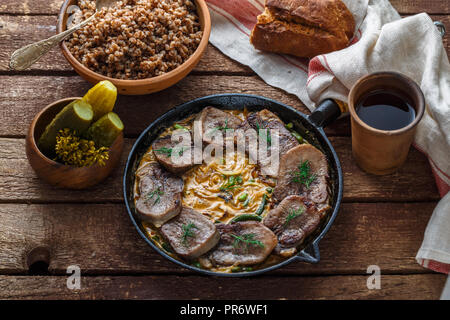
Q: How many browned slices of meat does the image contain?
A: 8